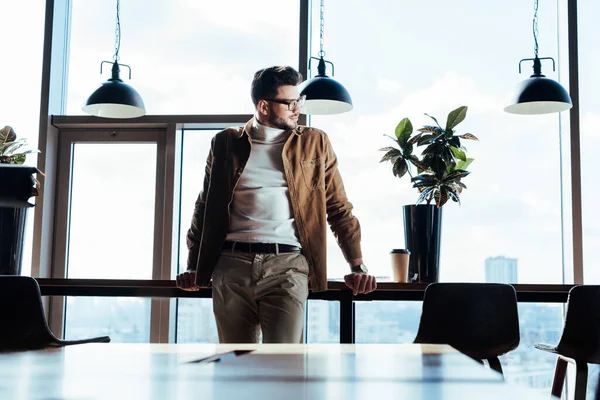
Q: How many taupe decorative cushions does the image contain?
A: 0